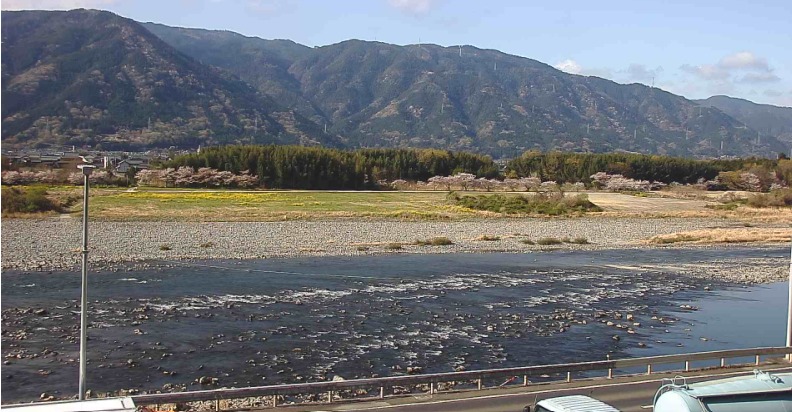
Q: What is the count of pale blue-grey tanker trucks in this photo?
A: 1